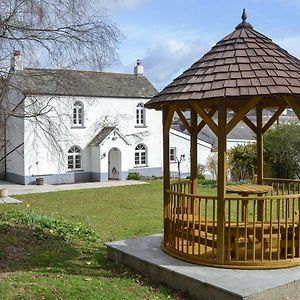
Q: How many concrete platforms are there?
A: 1